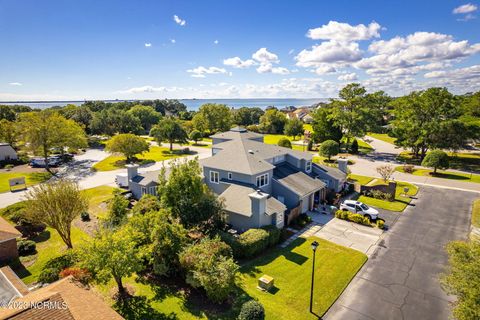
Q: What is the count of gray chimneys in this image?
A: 3